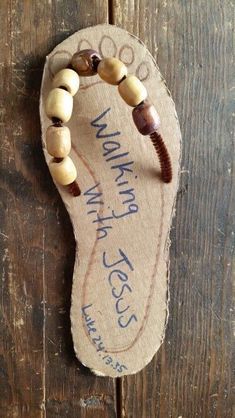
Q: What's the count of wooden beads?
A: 8